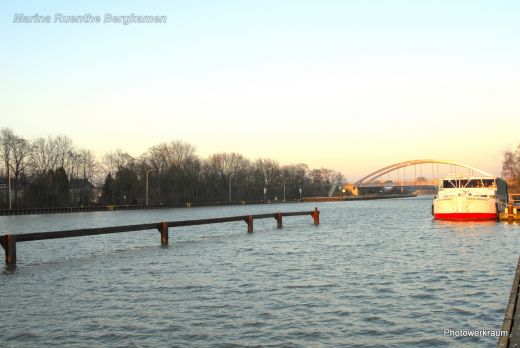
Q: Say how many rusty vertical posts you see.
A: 5